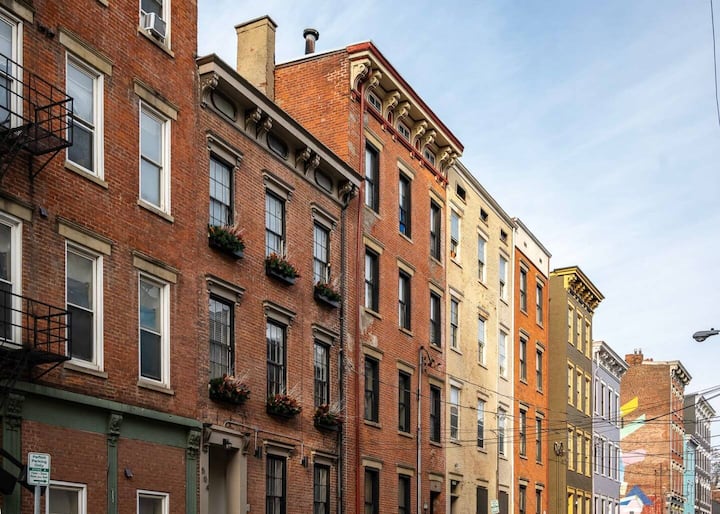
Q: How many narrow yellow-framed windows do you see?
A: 12